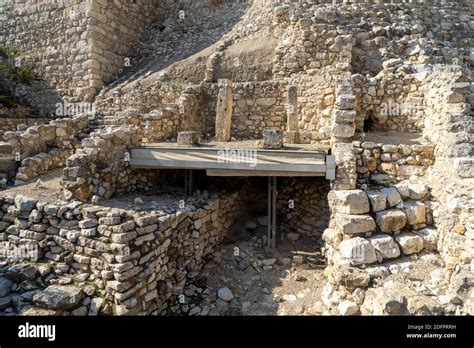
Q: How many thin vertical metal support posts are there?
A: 4